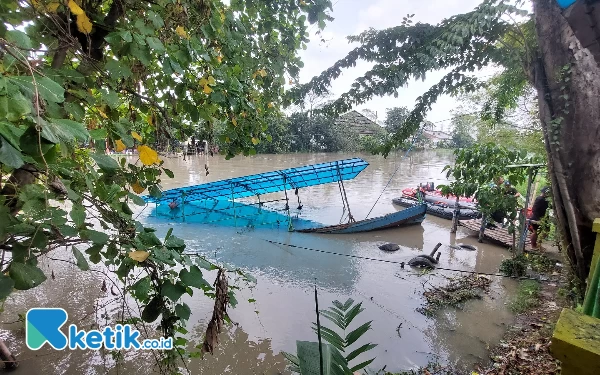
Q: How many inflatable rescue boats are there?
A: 2